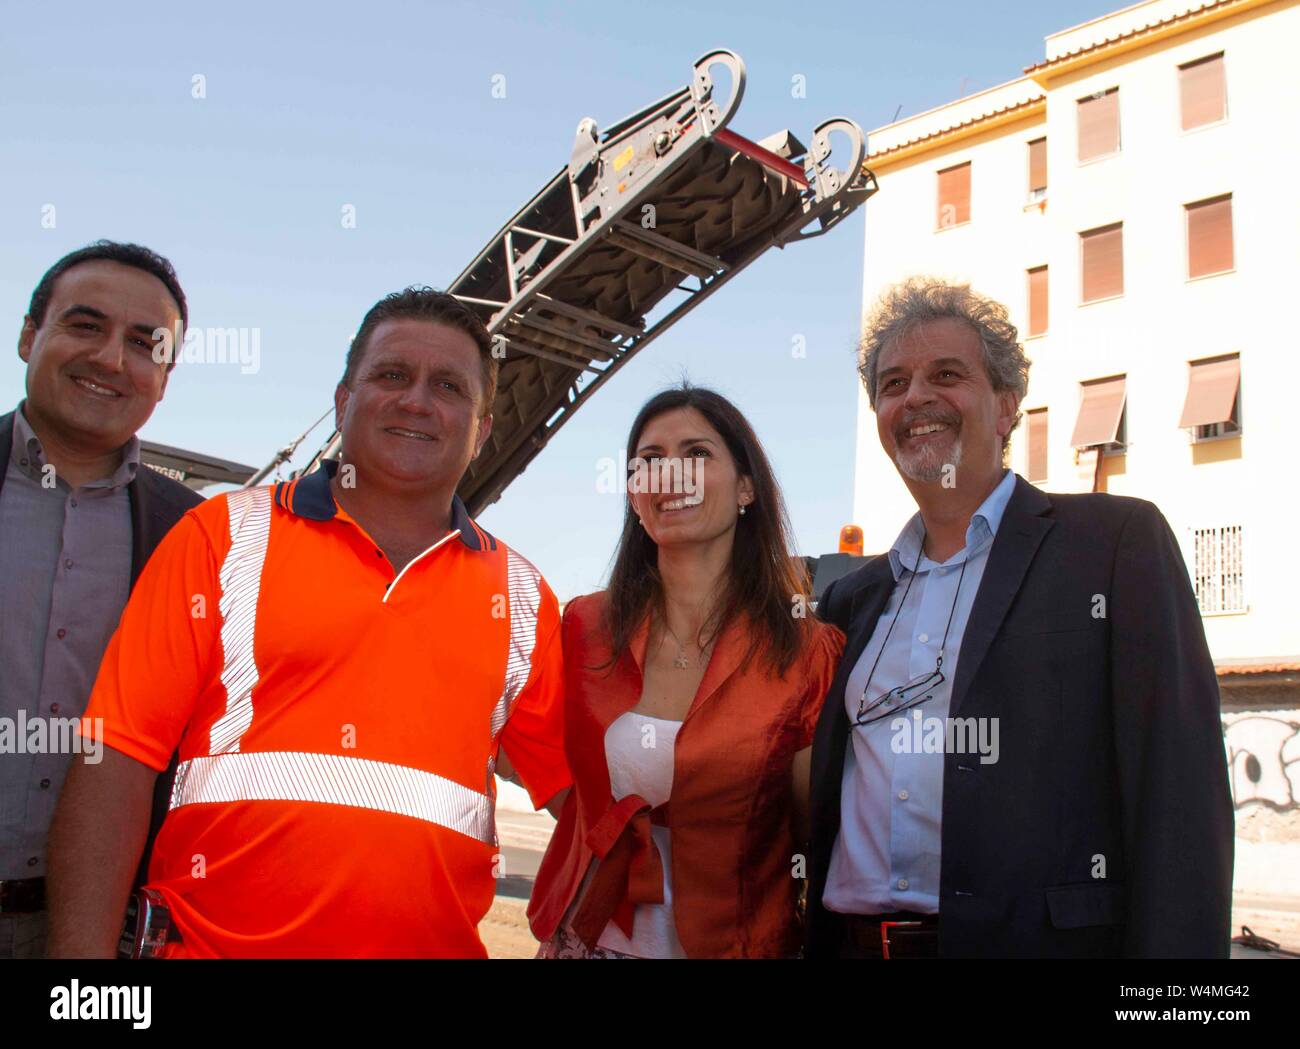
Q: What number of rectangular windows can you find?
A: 11